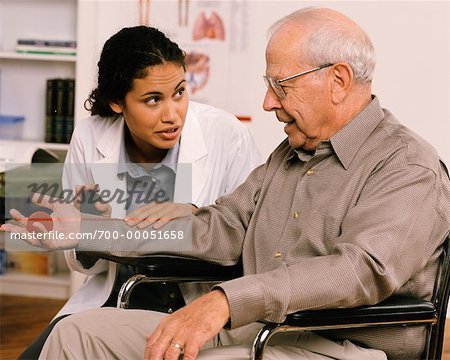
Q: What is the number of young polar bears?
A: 0